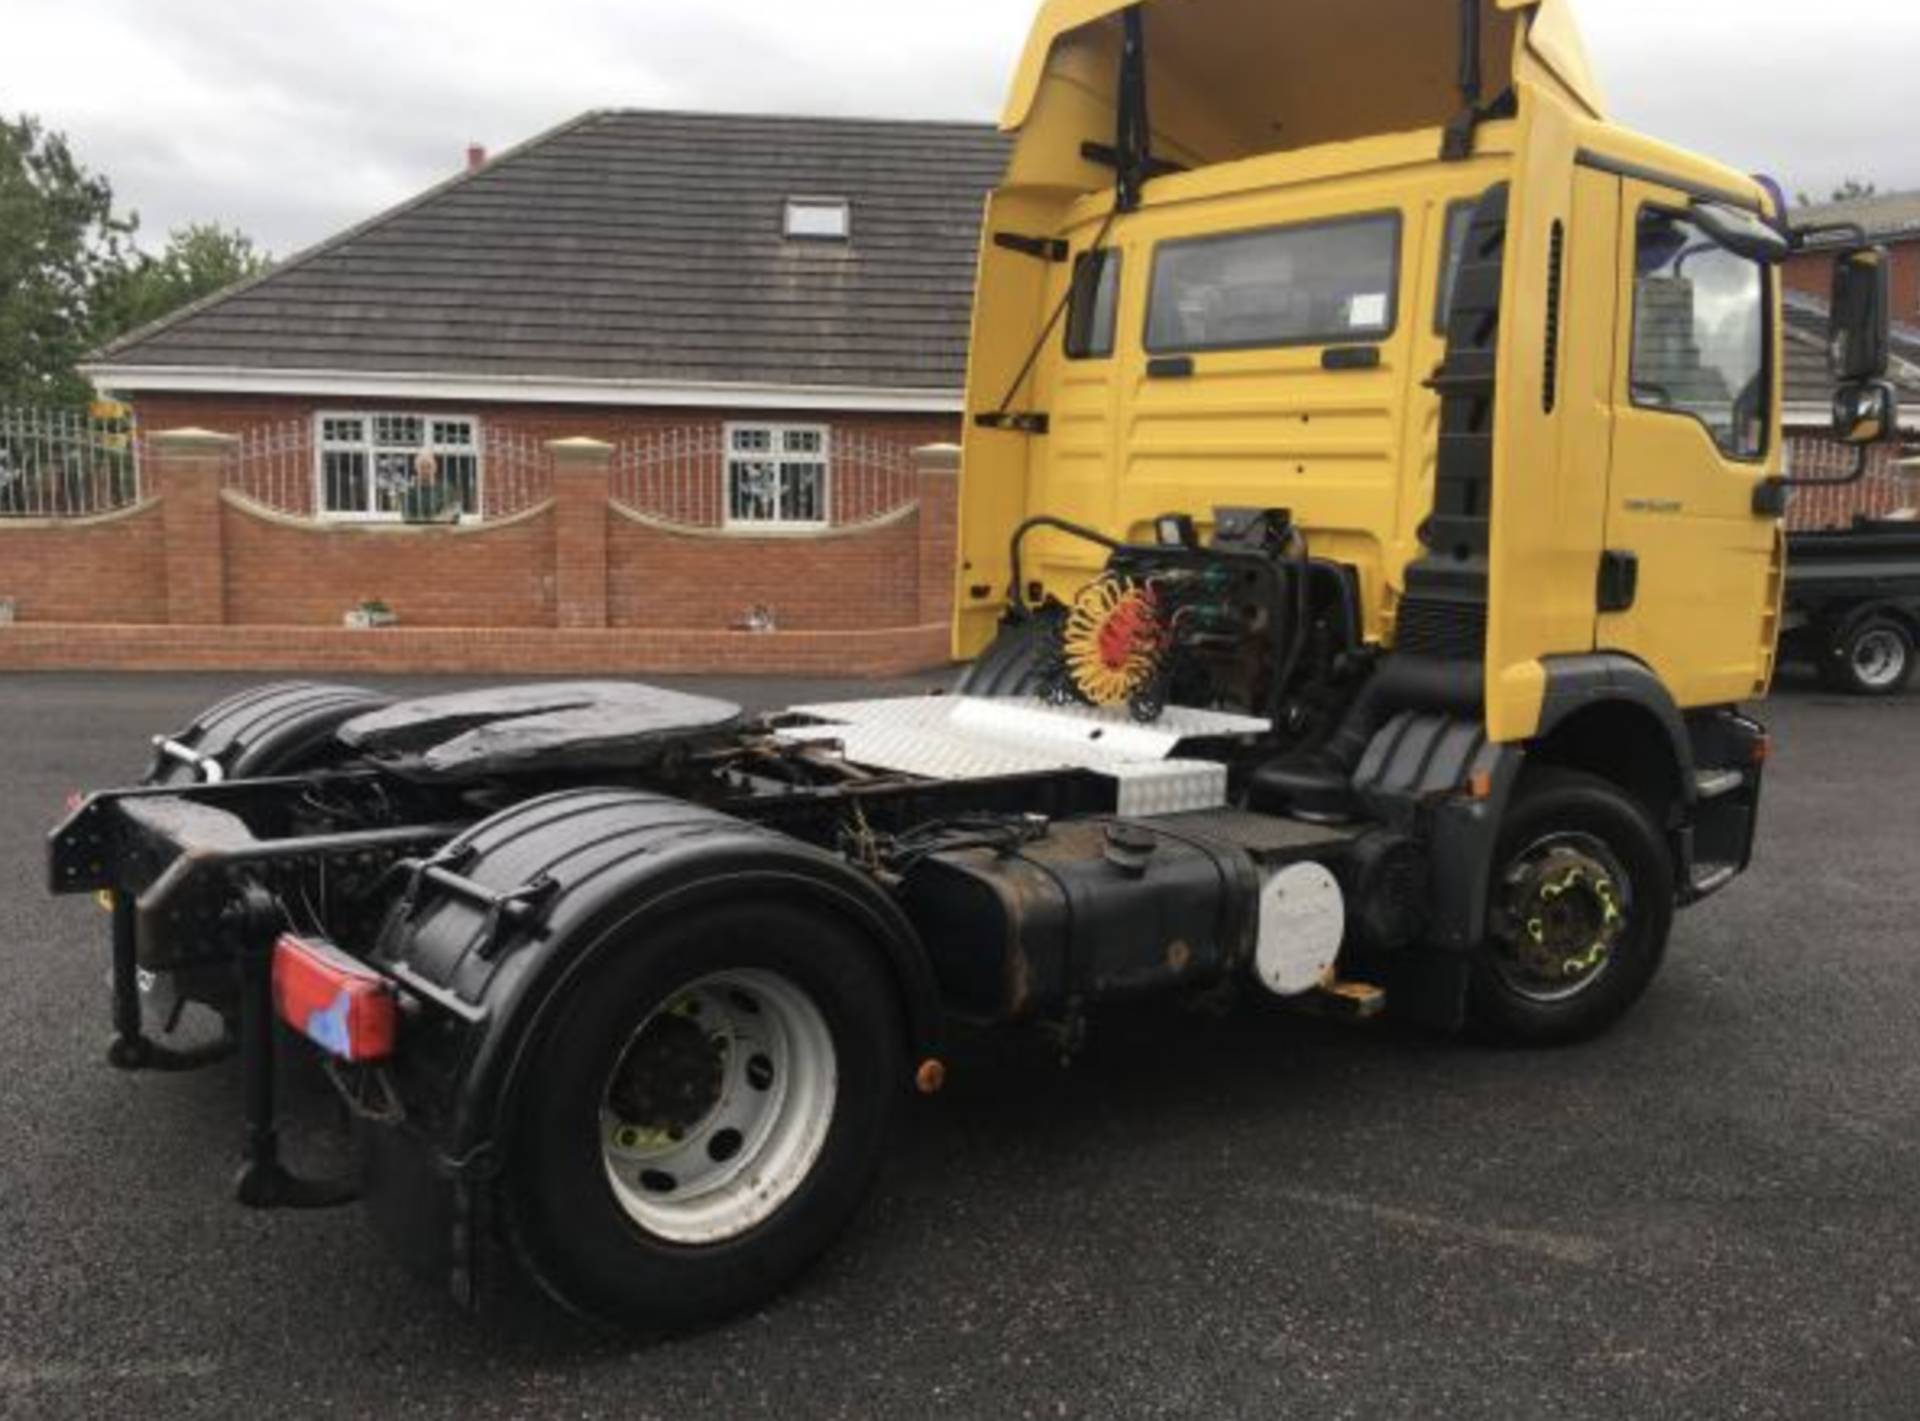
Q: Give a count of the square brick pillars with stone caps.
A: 3